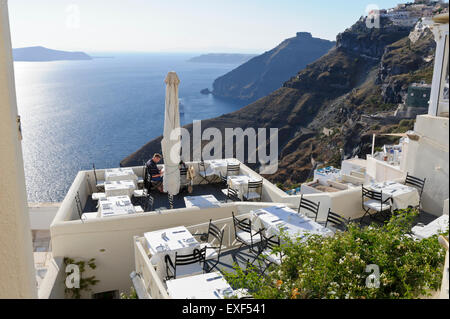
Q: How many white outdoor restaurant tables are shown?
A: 11